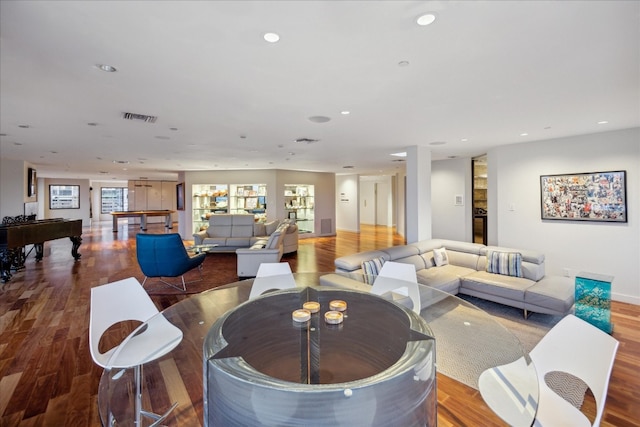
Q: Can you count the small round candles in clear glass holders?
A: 4